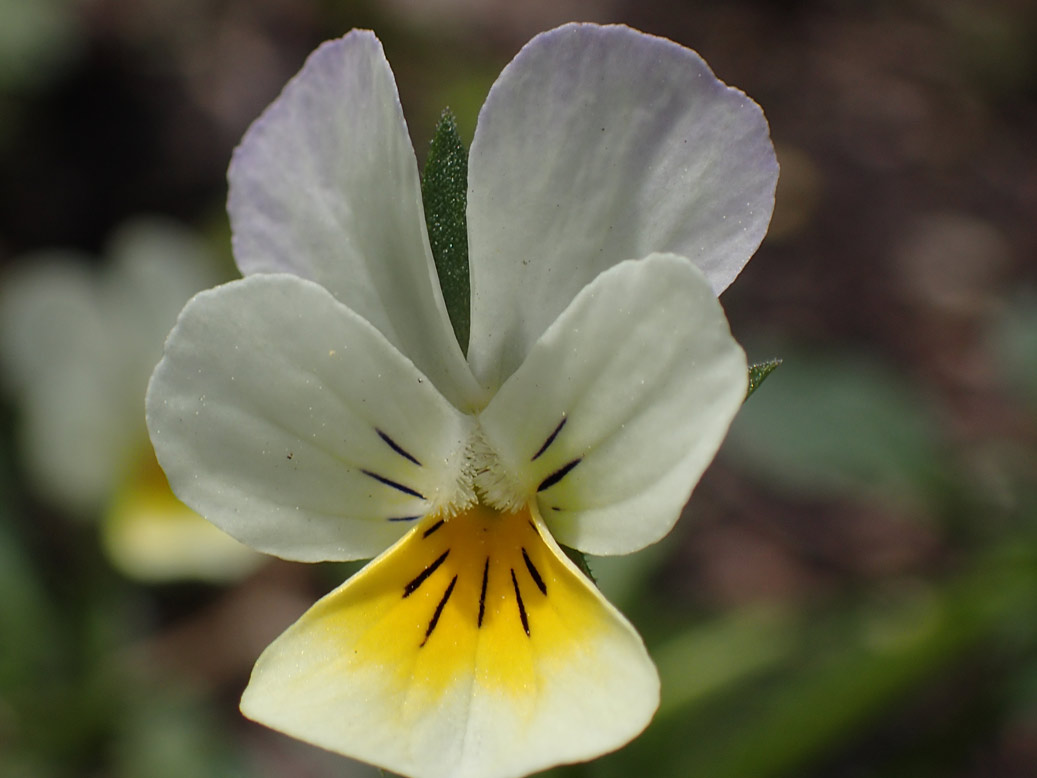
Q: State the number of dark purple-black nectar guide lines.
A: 13